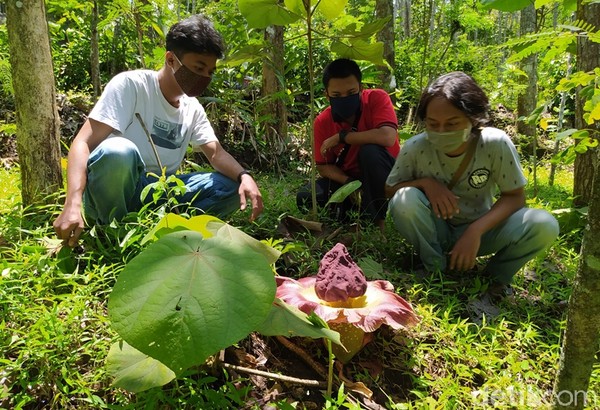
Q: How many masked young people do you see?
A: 3